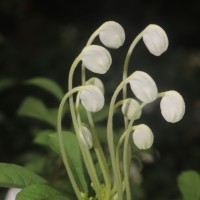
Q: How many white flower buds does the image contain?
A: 10